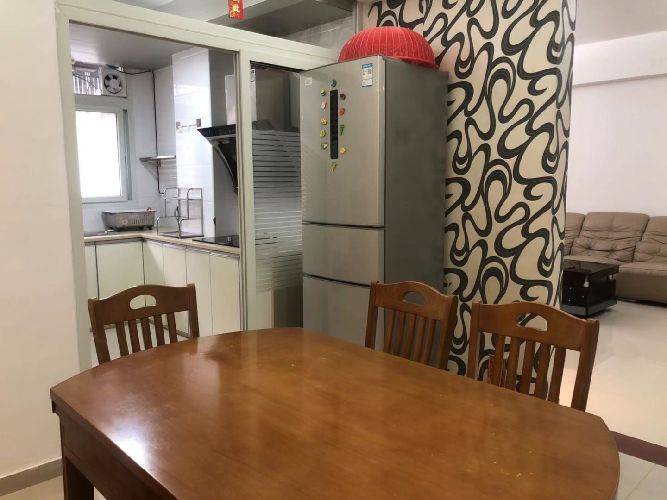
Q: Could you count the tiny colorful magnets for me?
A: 11